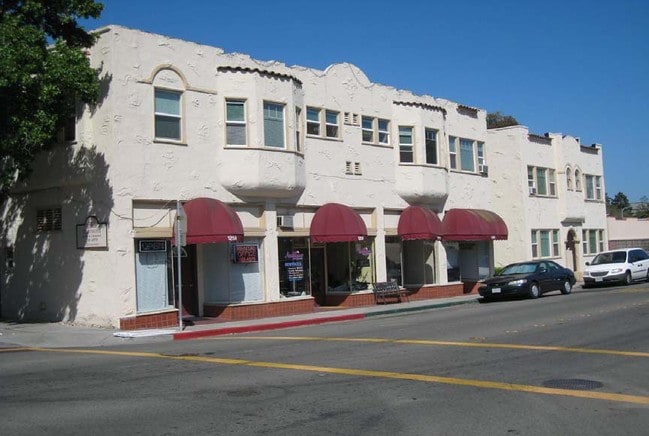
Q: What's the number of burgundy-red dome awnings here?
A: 4